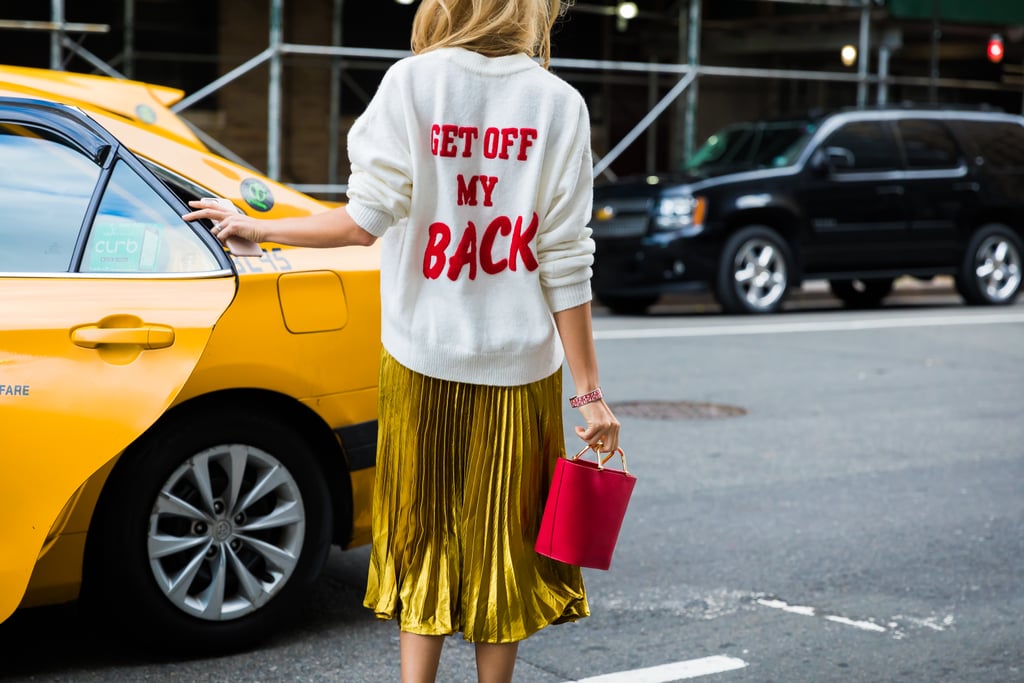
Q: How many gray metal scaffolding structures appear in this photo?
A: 1